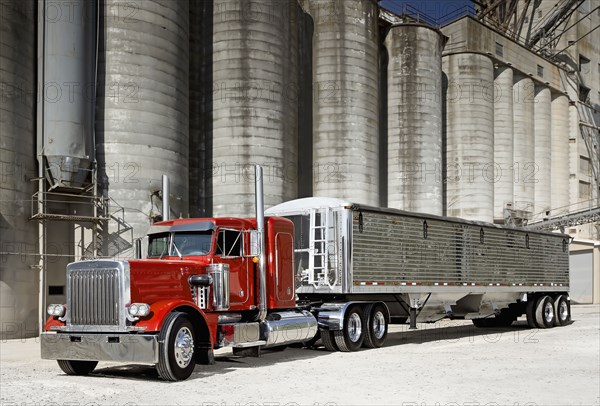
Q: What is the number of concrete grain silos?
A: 10